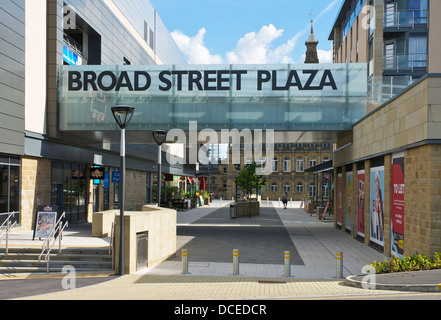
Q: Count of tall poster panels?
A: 5